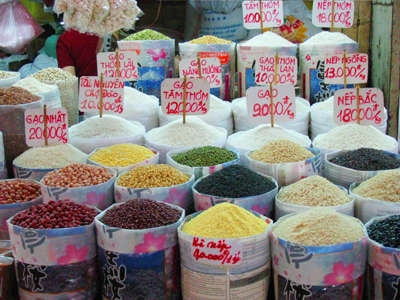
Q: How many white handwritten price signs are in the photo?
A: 12